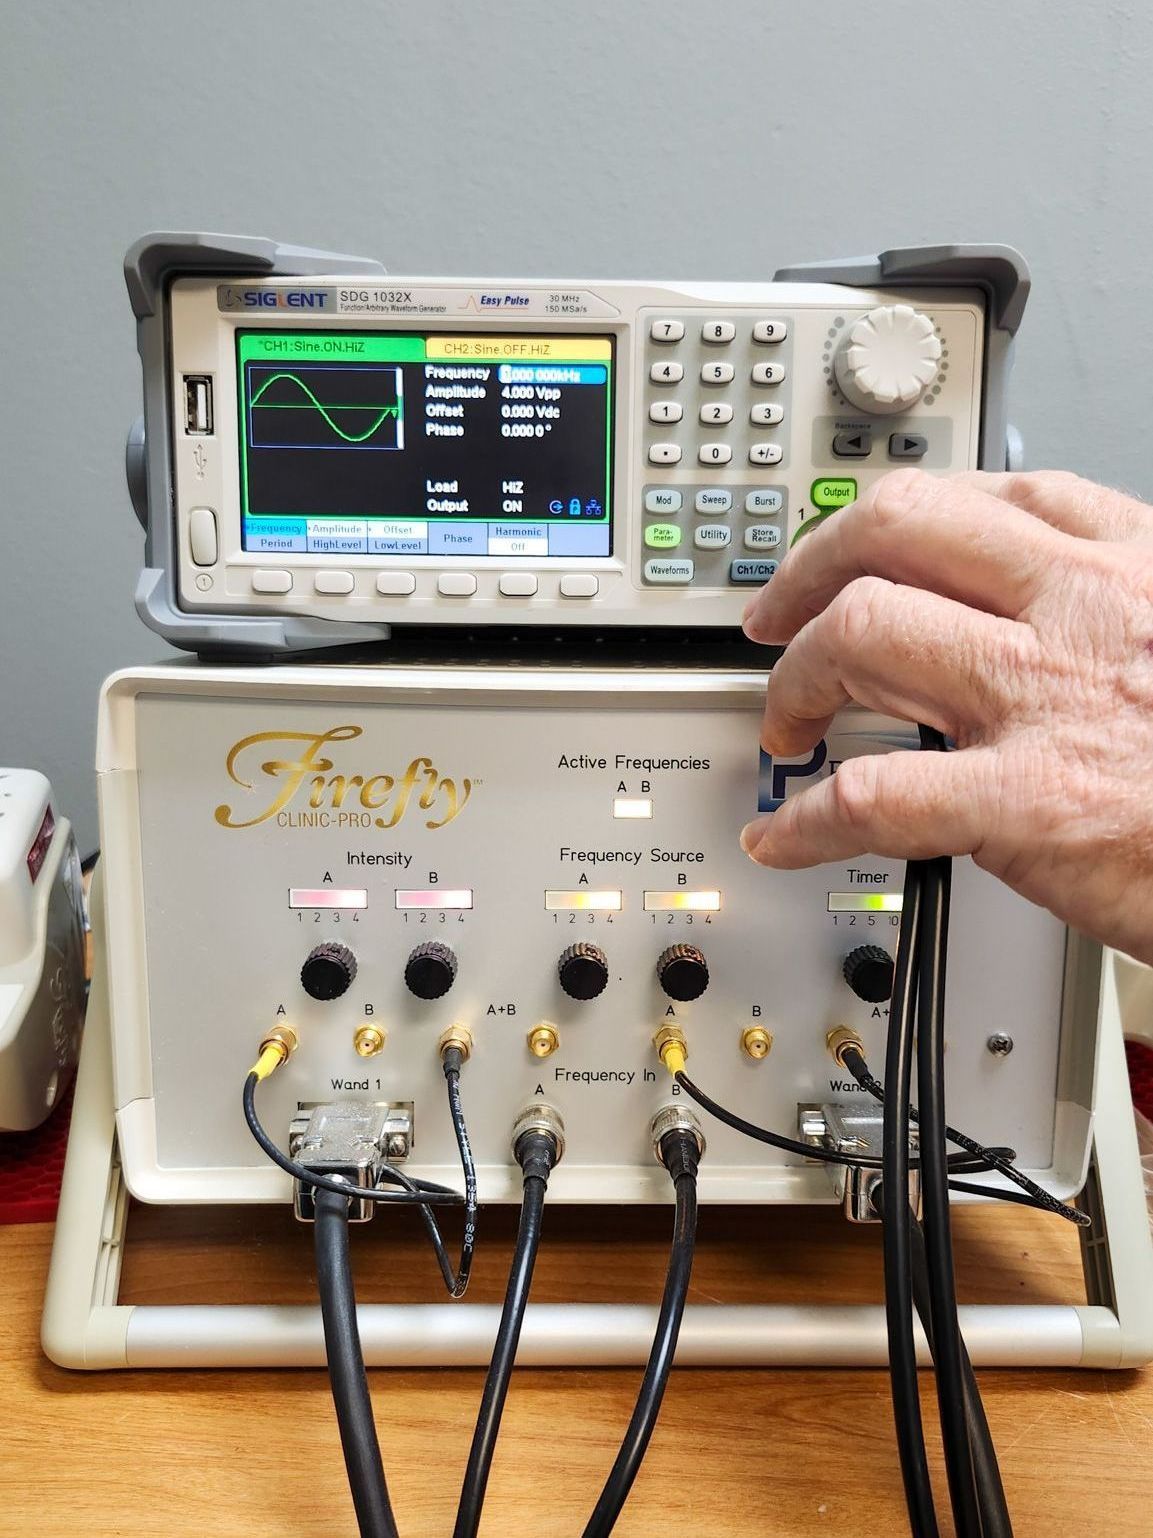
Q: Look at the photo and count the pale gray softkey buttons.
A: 6